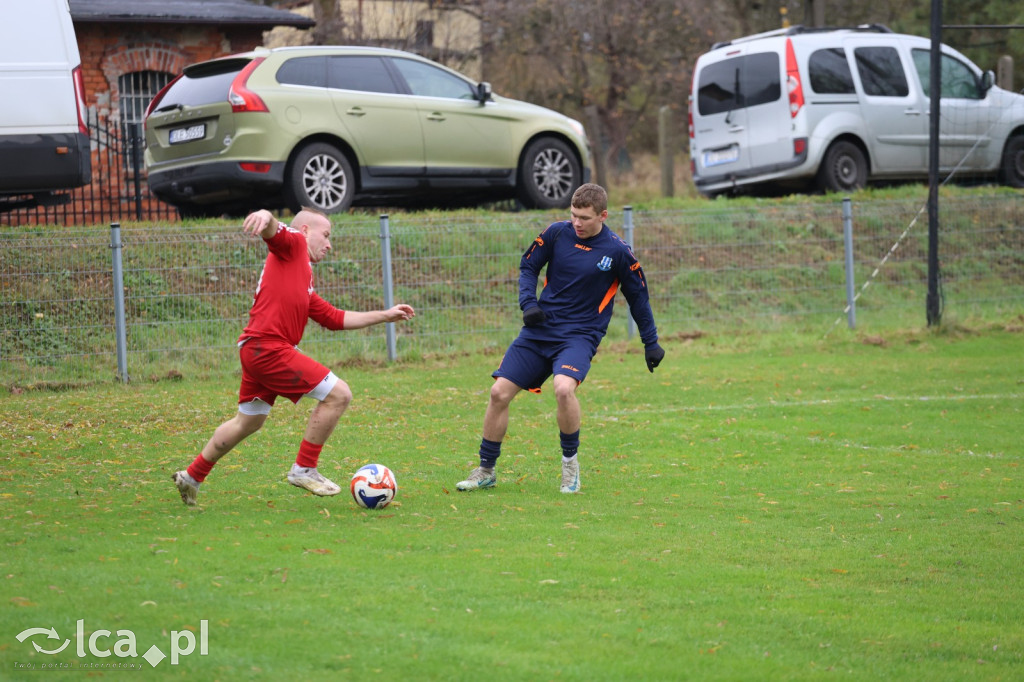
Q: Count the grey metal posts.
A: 4